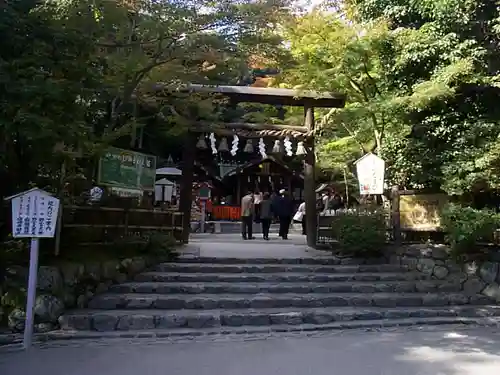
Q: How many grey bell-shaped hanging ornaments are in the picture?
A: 5